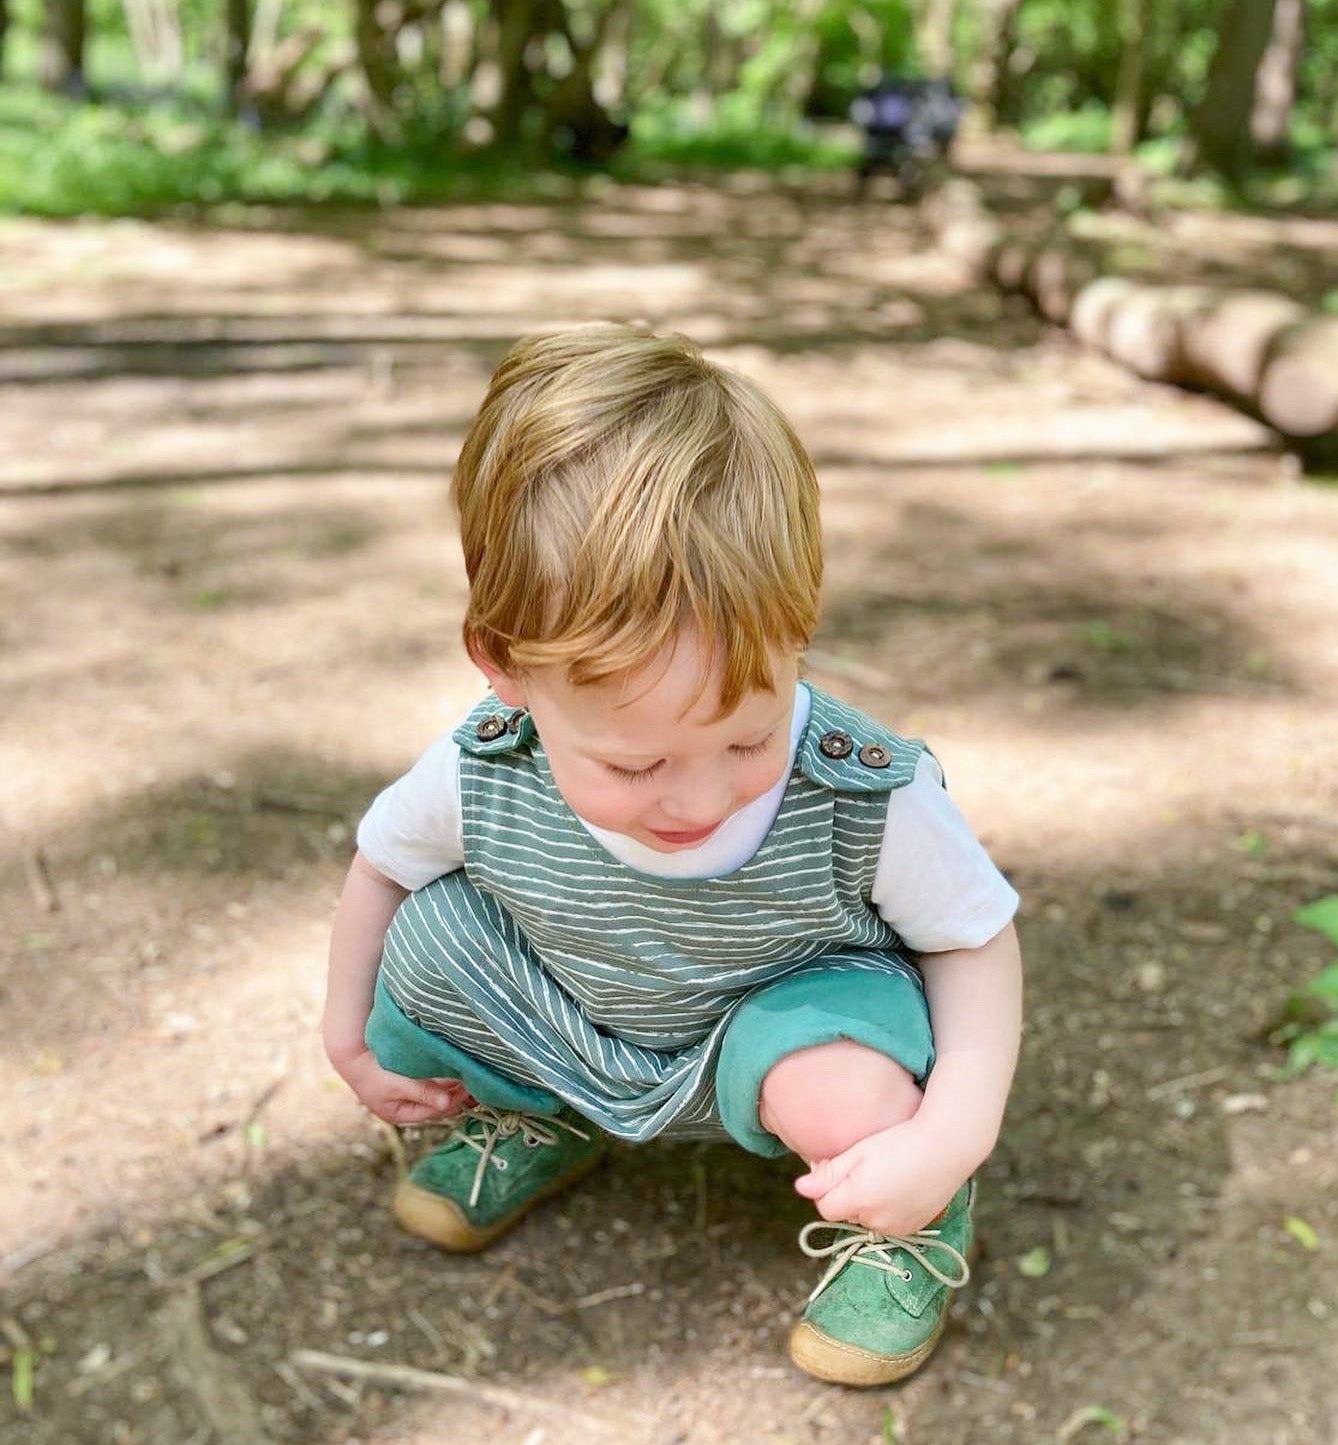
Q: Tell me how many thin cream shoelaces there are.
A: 2